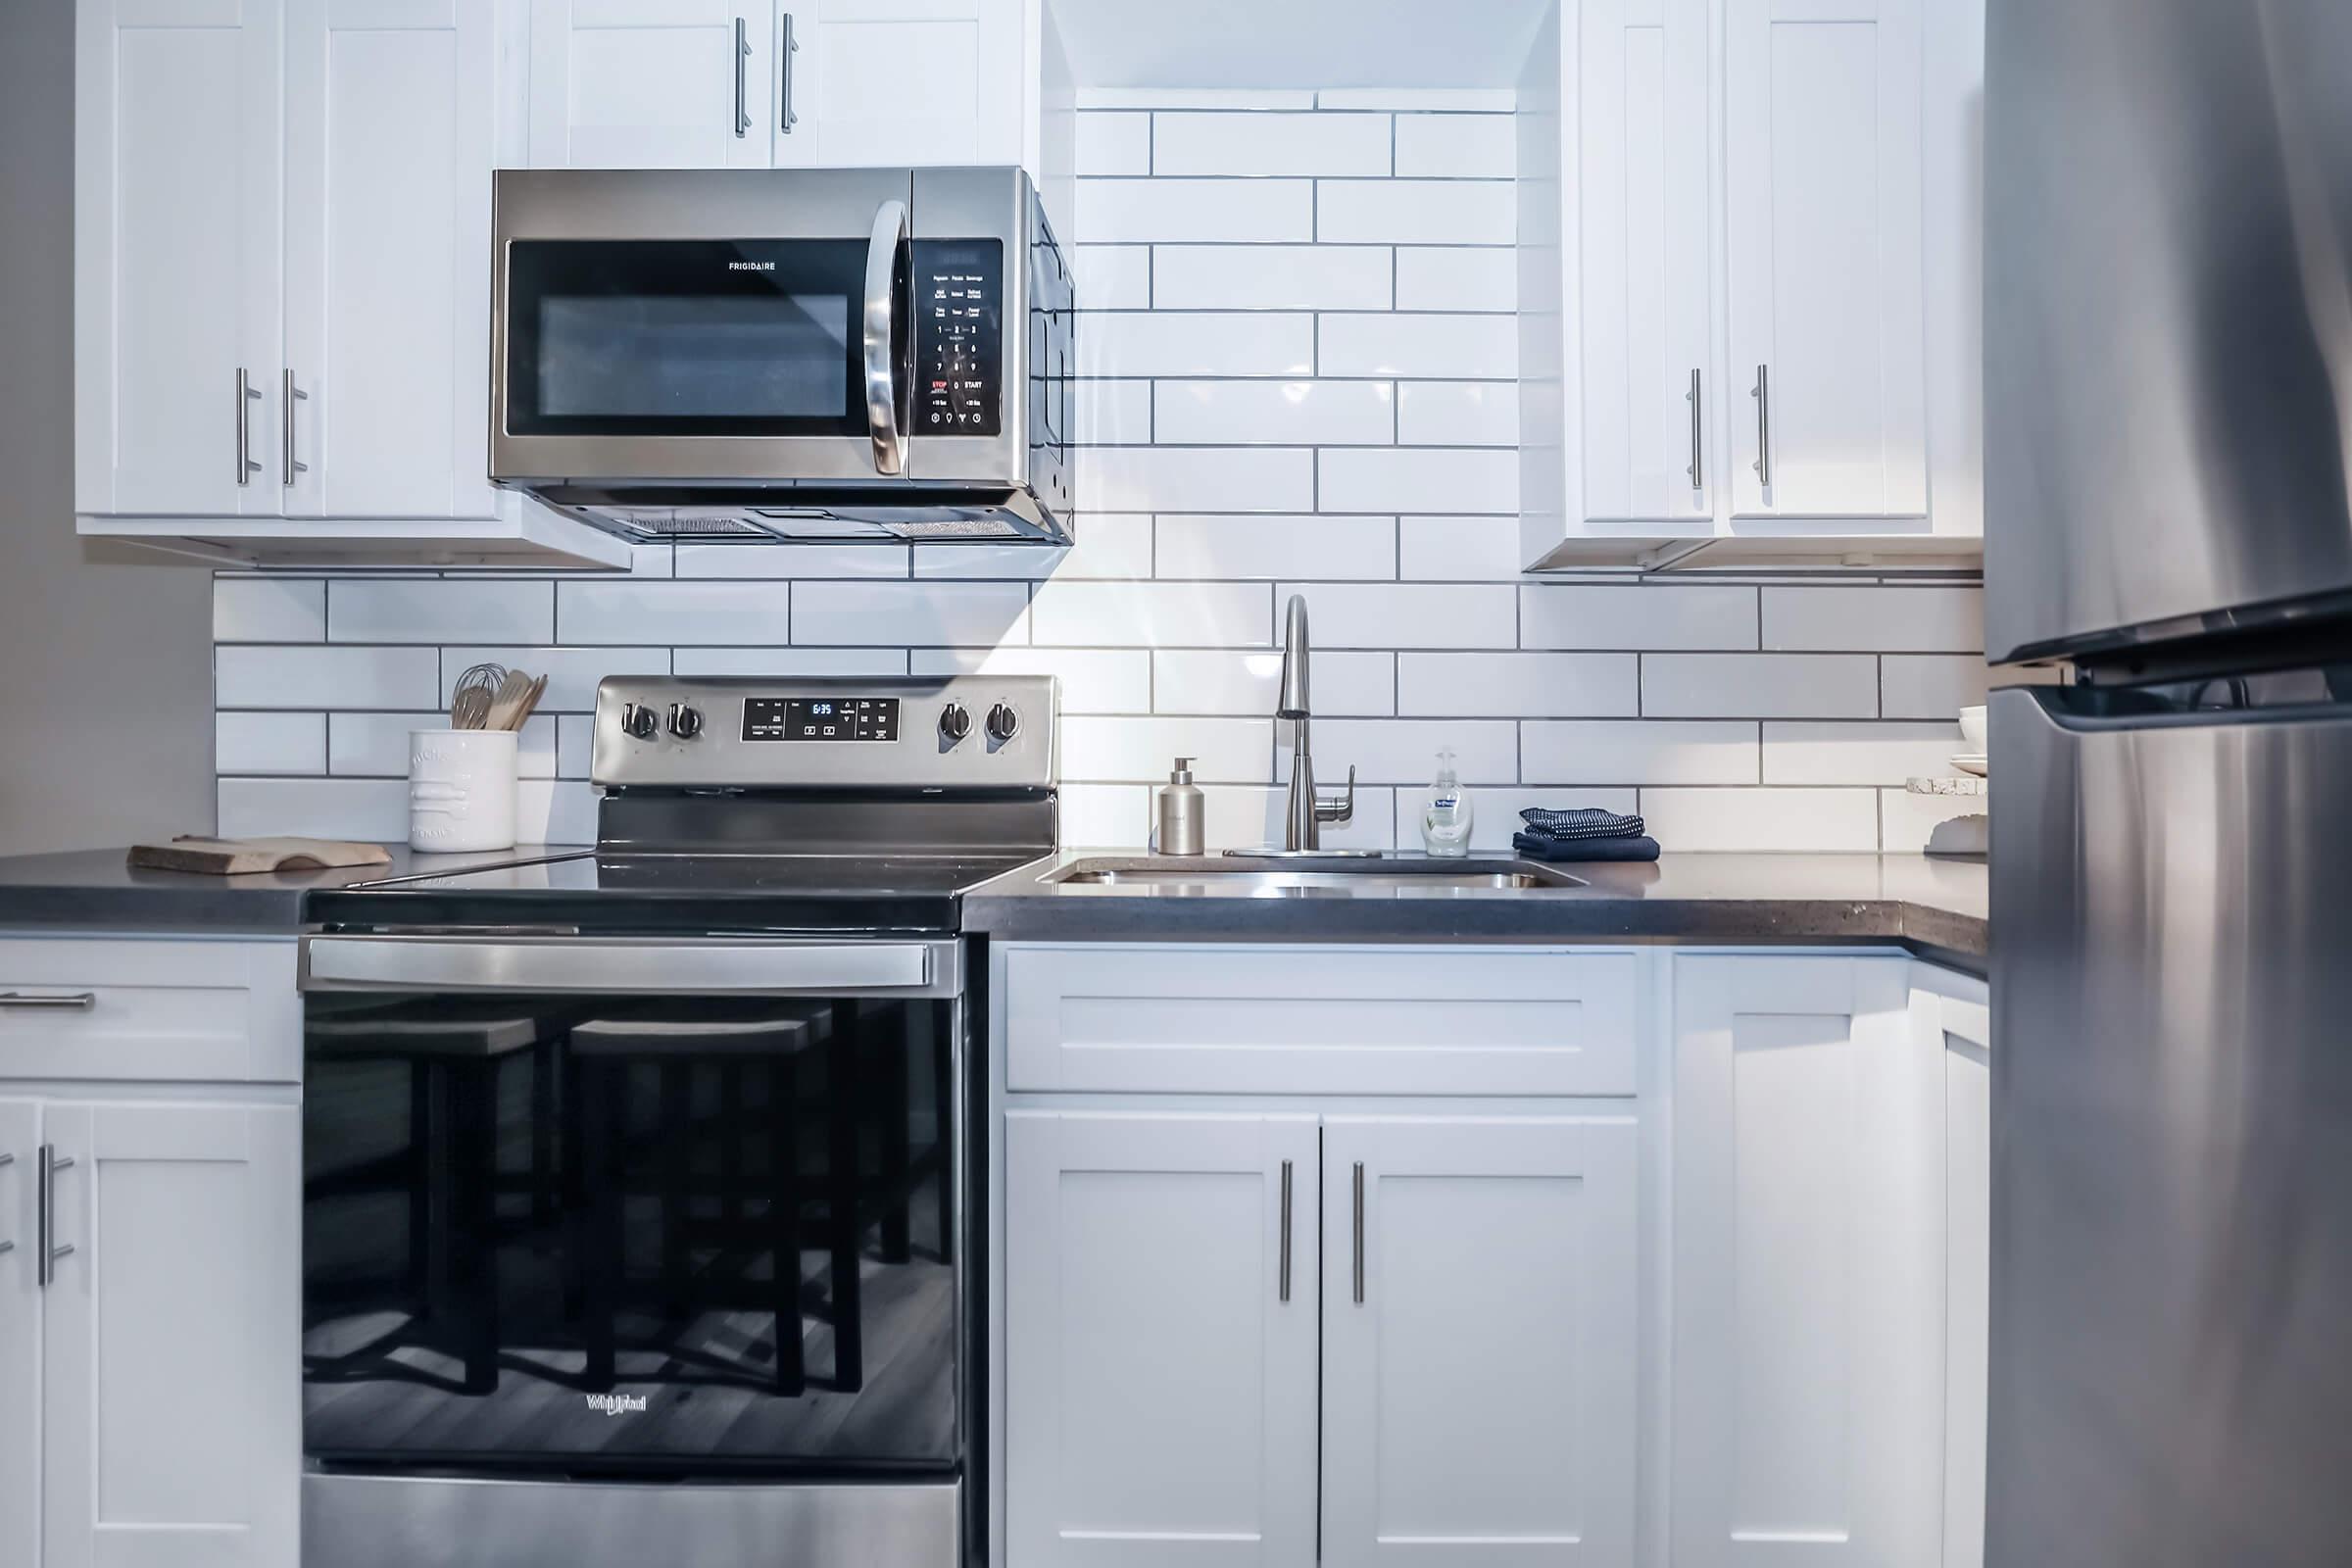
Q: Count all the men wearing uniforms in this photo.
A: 0